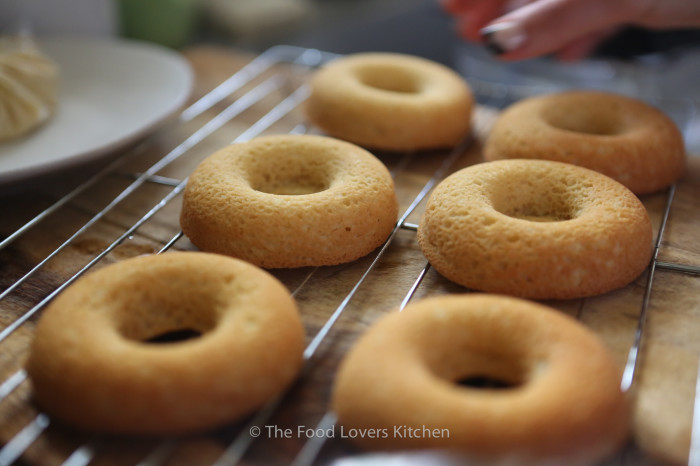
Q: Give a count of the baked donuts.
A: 6